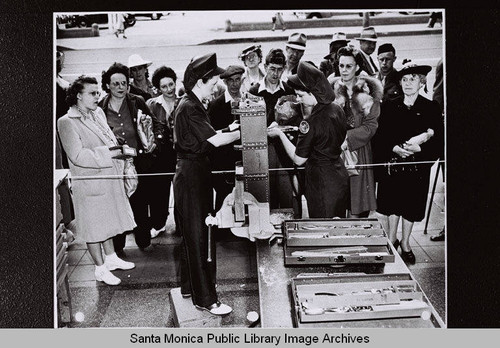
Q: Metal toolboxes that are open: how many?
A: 2